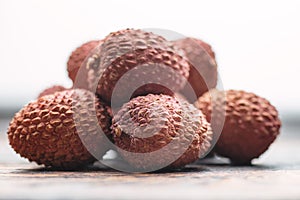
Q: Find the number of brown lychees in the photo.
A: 7